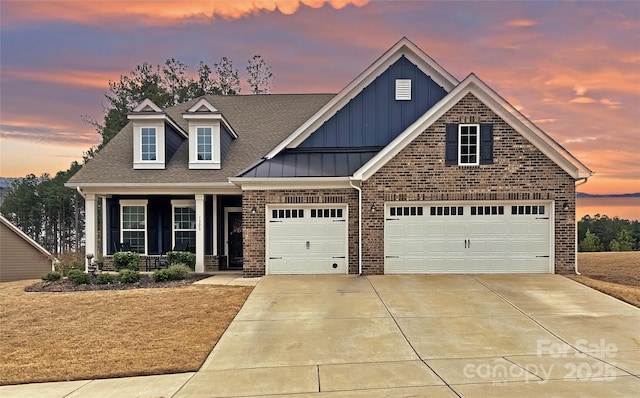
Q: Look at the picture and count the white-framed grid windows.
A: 5